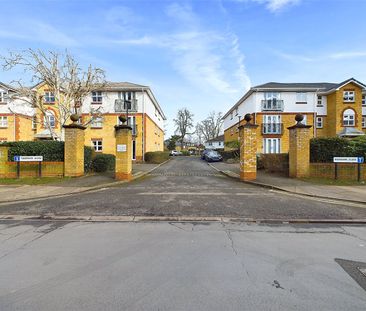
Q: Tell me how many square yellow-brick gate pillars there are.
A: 4